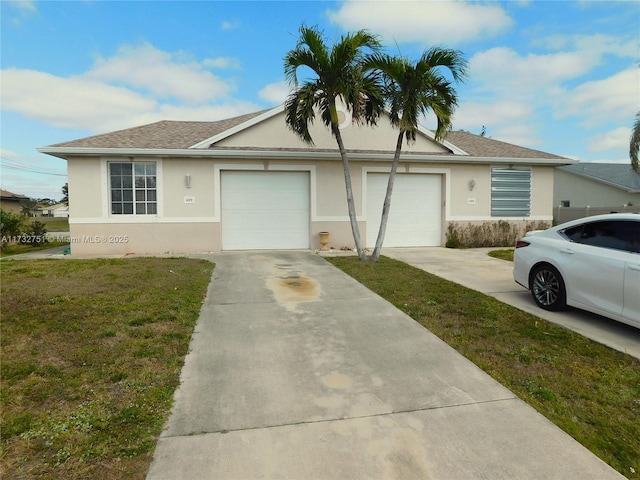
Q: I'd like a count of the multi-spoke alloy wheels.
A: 1